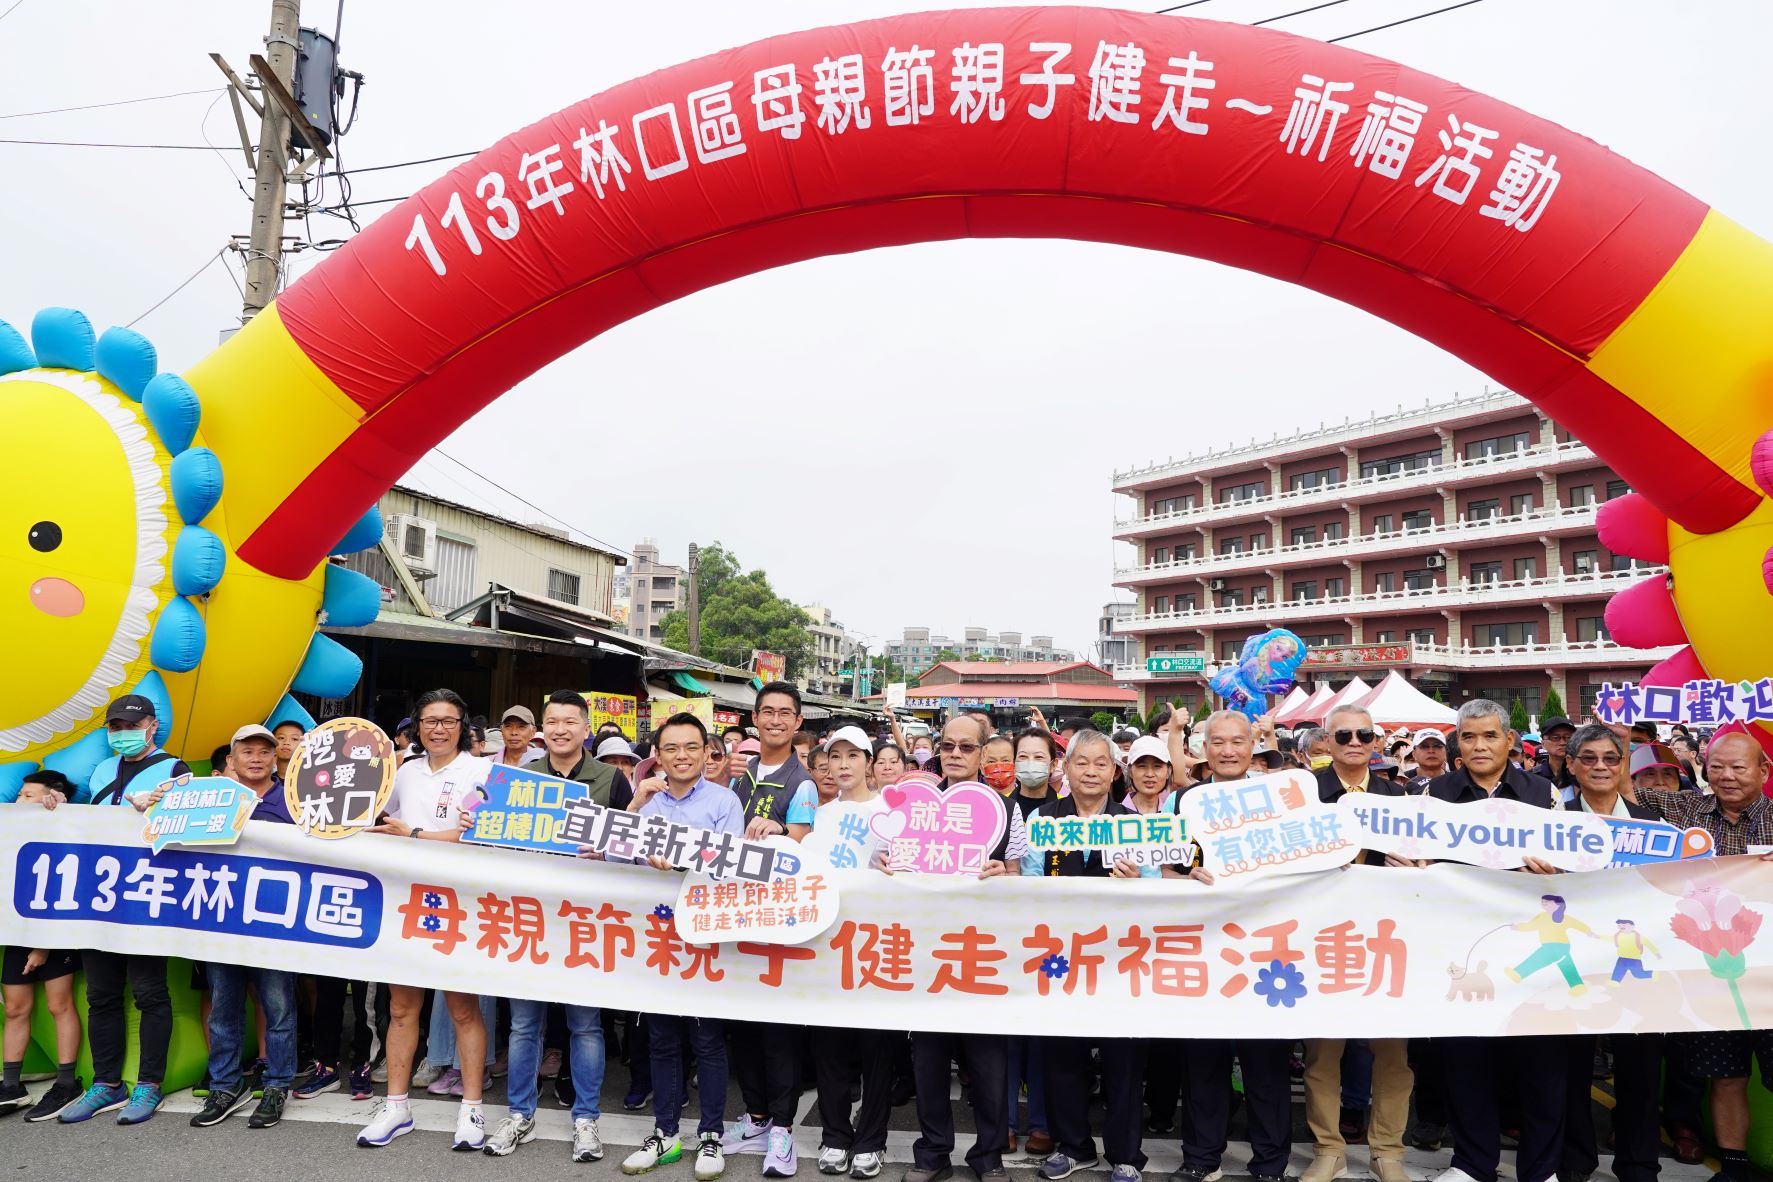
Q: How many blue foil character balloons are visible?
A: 1